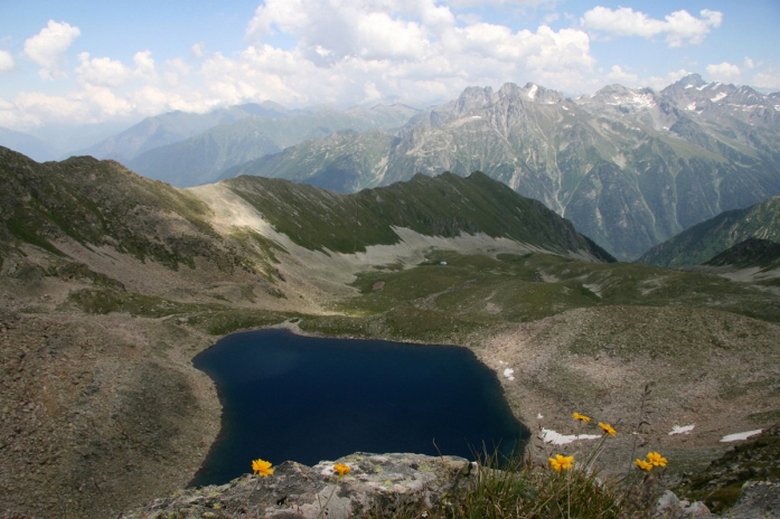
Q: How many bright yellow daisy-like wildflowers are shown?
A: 7